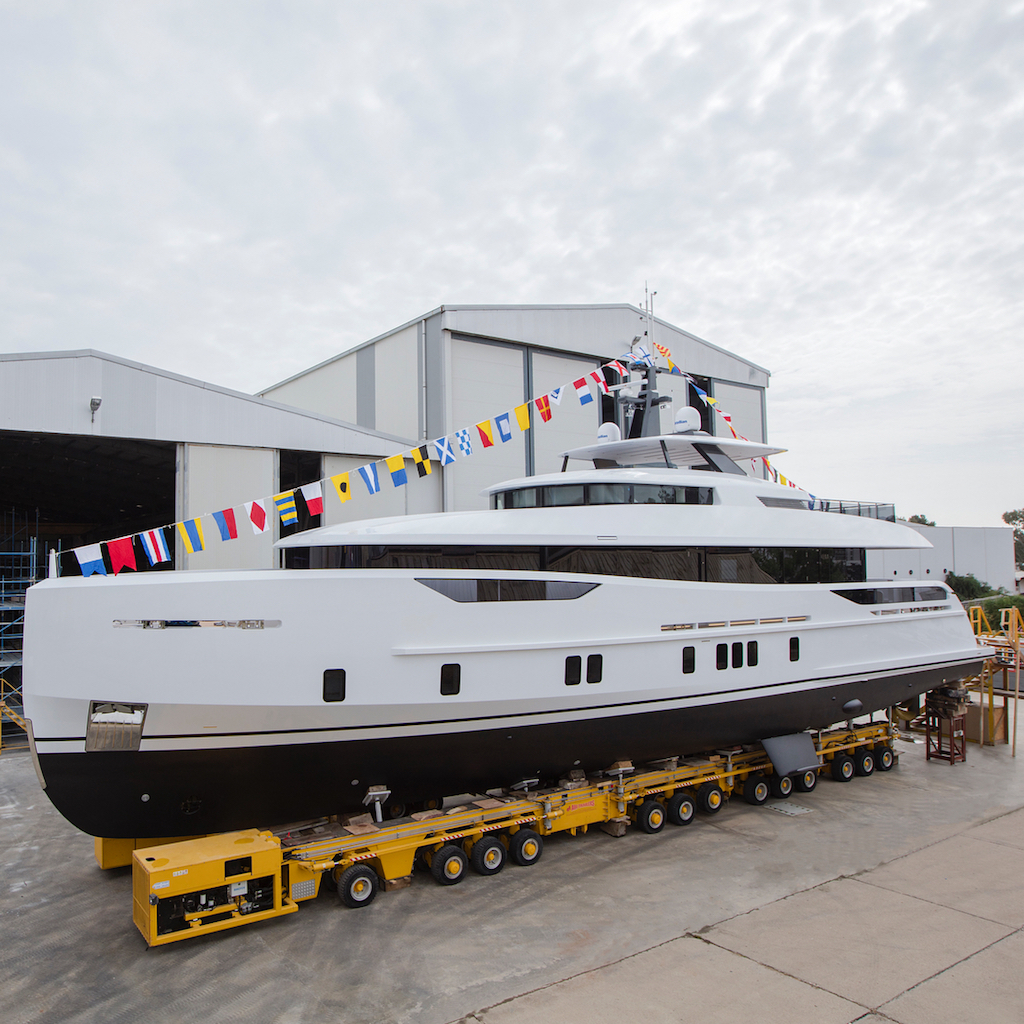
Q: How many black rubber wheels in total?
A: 13